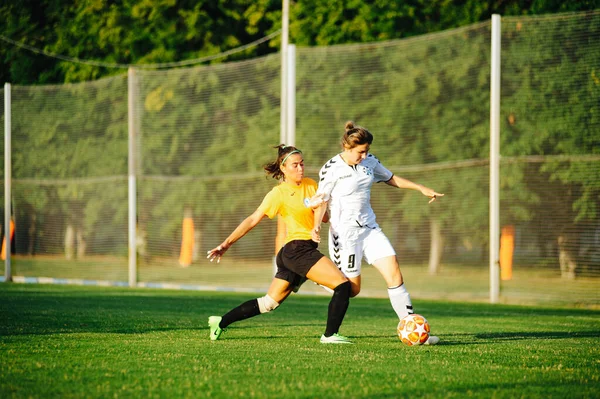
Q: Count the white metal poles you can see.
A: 5